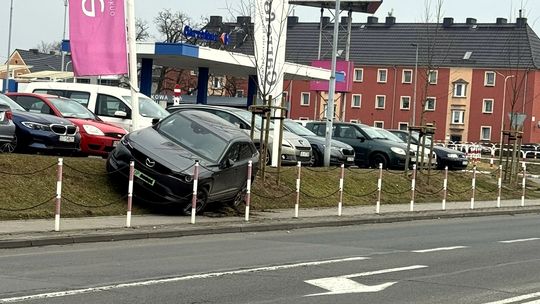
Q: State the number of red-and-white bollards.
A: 12